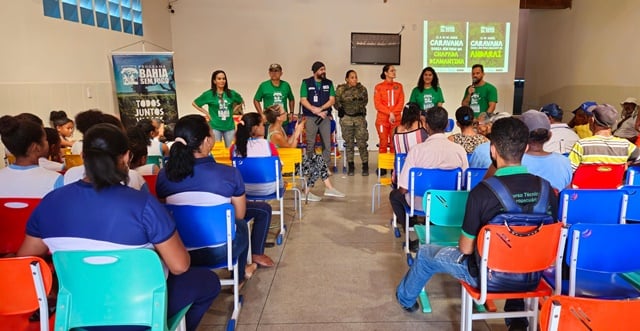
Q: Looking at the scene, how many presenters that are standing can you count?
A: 7